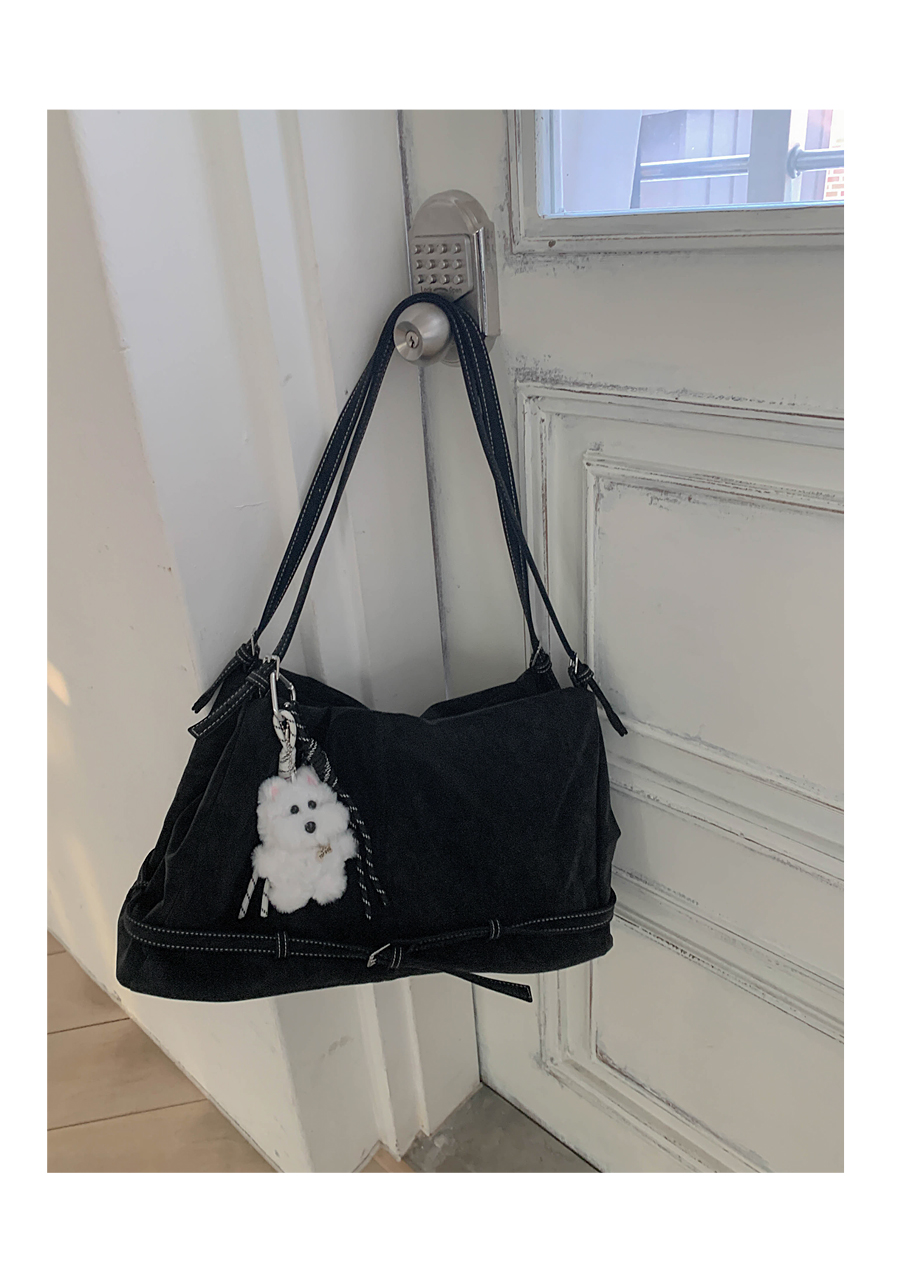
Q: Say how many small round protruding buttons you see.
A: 12